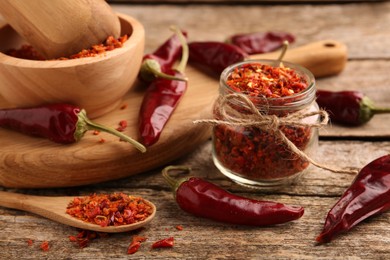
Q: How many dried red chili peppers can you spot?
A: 8